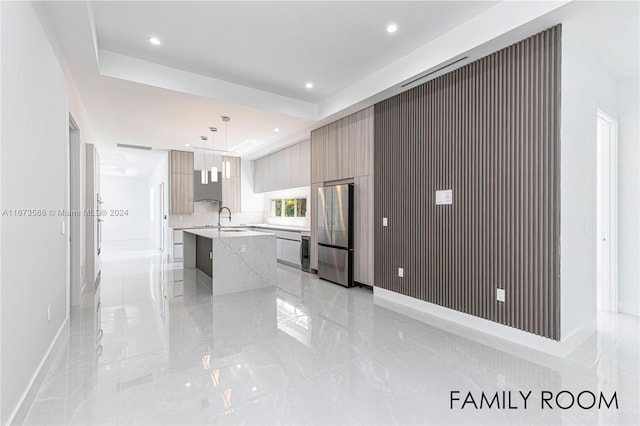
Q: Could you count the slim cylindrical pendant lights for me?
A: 3